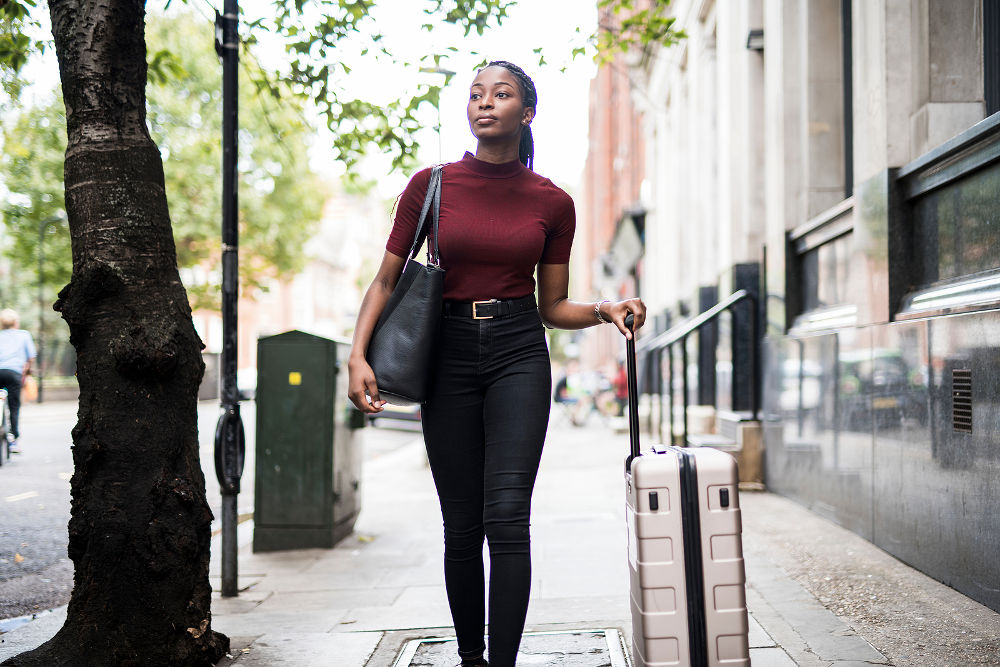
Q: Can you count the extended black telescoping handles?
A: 1